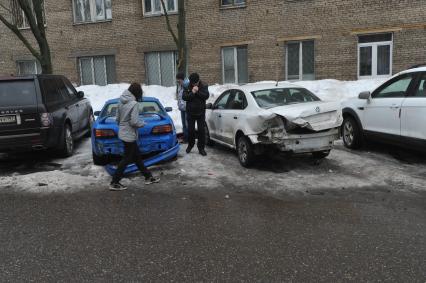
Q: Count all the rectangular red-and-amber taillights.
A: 2